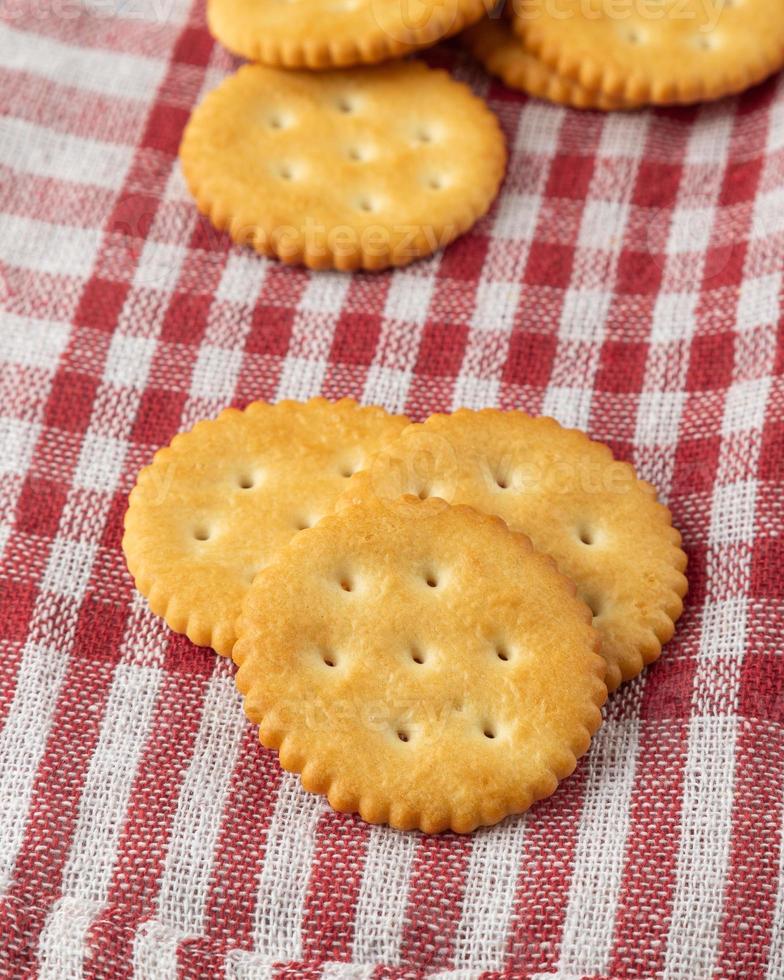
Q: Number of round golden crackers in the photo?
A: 7